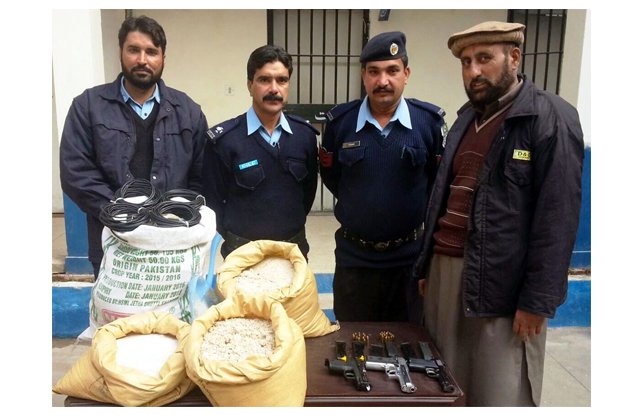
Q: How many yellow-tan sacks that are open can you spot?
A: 3